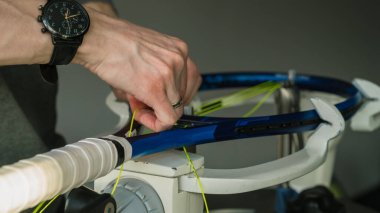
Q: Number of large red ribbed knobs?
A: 0